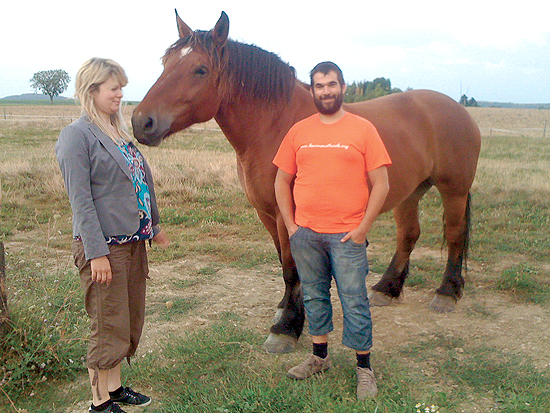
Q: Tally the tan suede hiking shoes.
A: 2